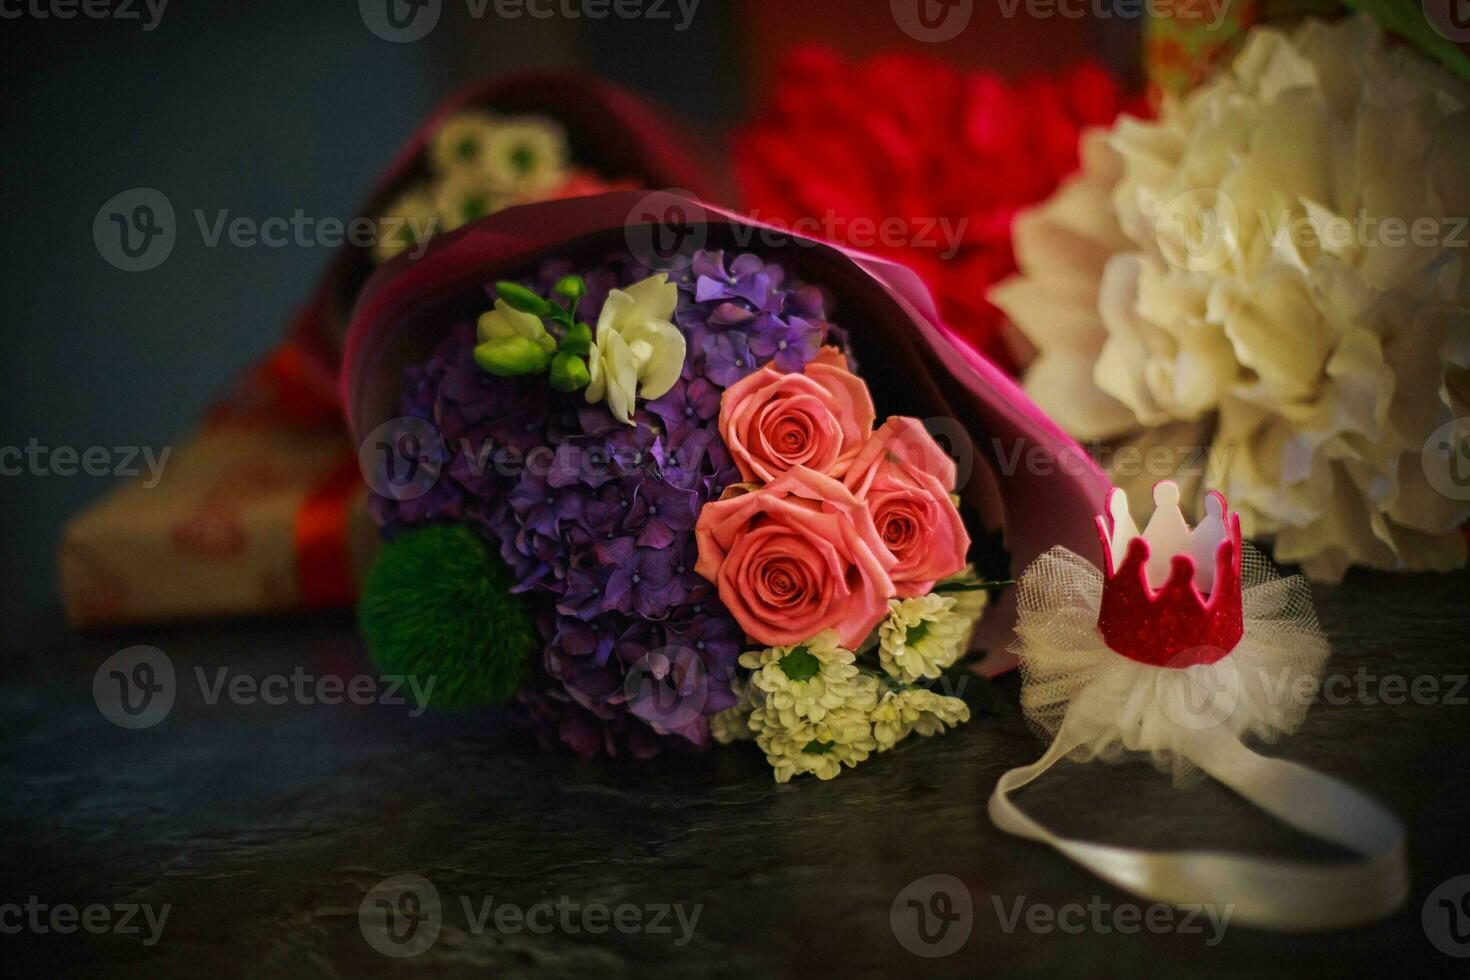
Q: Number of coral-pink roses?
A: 3